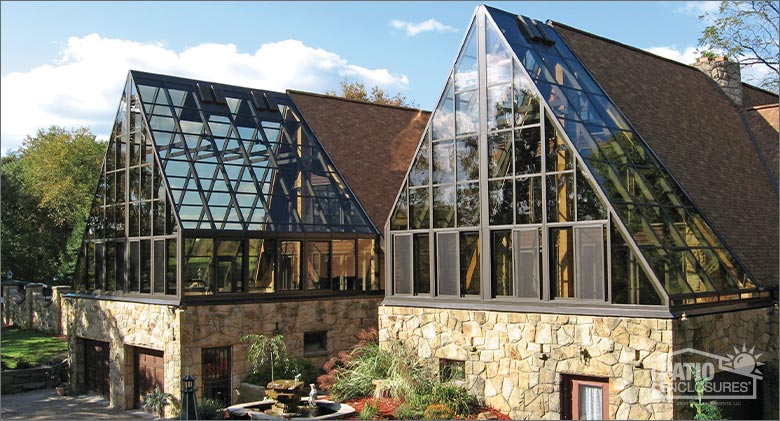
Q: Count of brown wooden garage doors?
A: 2